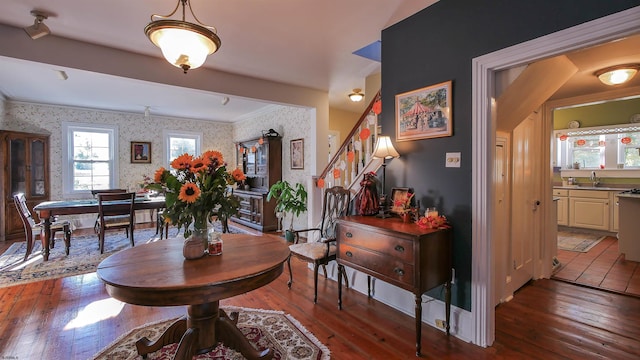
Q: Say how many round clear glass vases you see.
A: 1